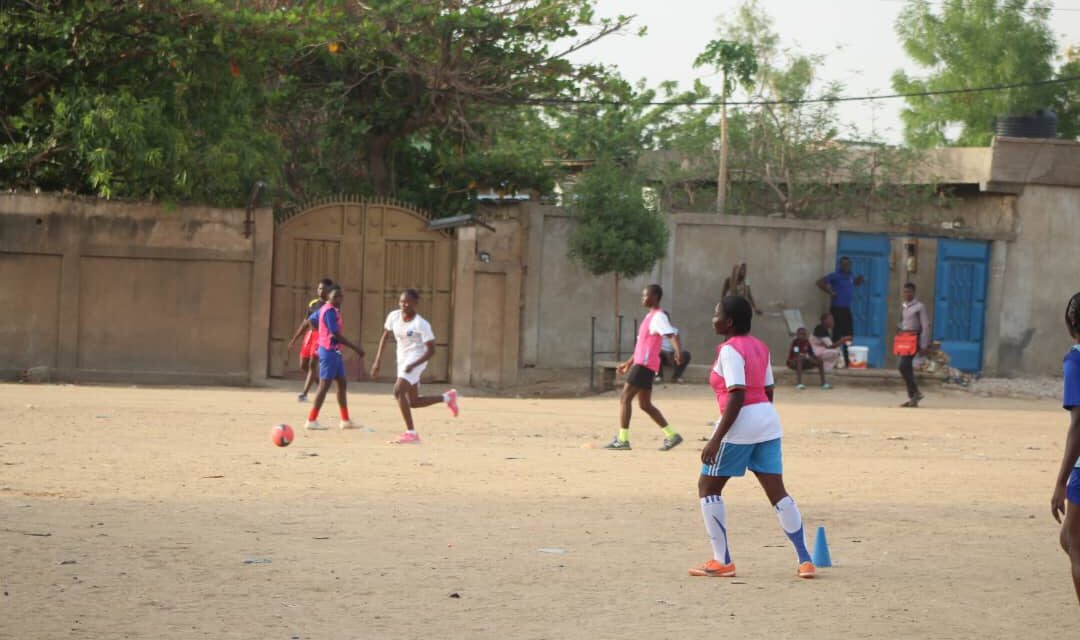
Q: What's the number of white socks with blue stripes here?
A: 2